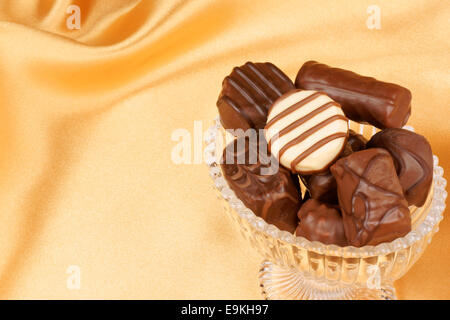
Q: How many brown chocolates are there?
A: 7